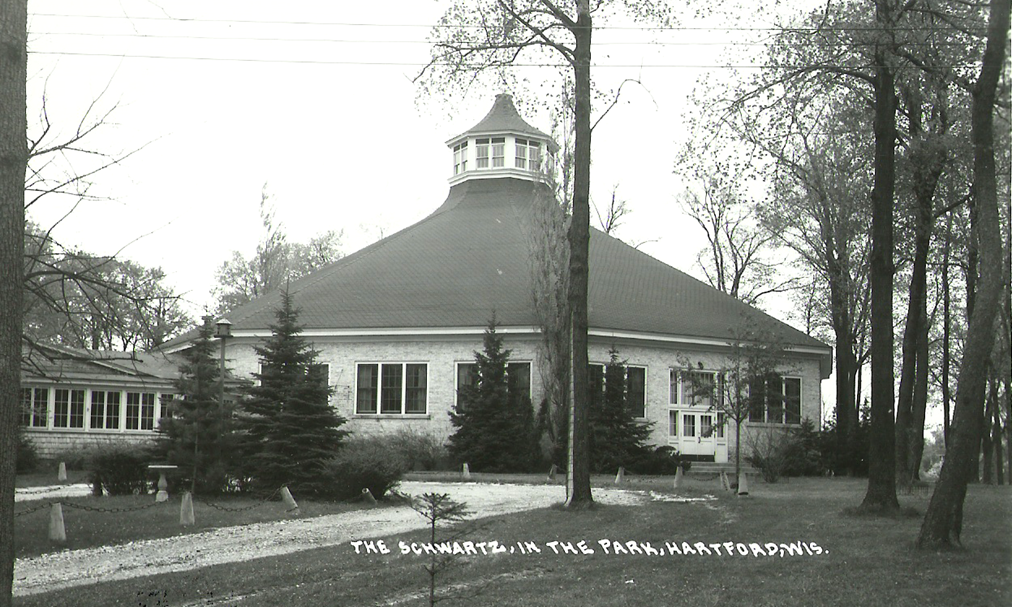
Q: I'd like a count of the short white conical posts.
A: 11